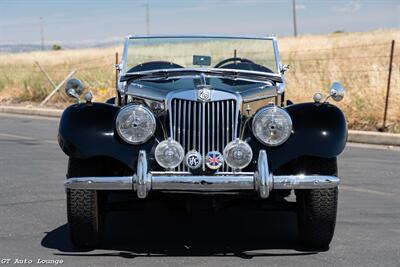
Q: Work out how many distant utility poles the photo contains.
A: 3